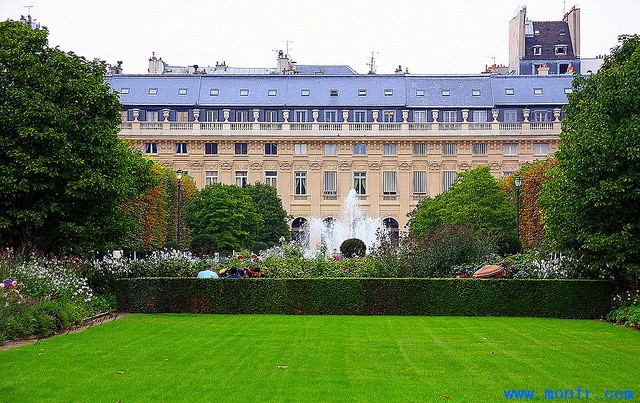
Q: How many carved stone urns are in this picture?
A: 15